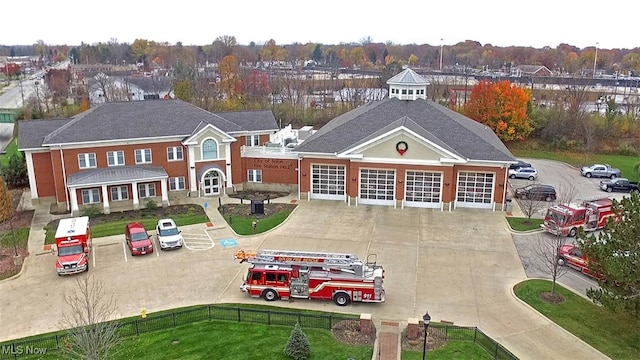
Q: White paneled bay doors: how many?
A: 4